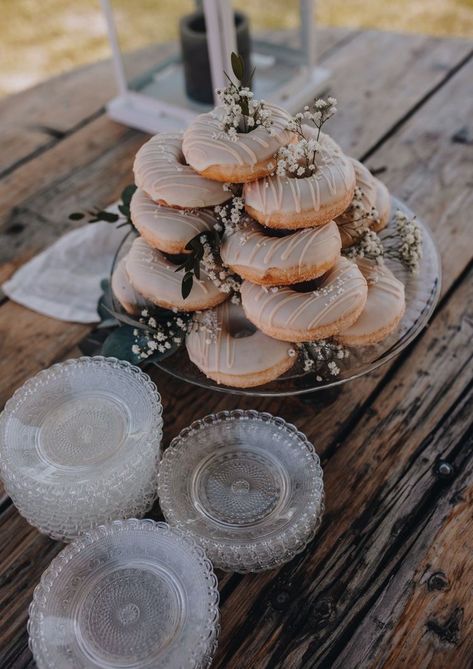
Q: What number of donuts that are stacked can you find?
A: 12